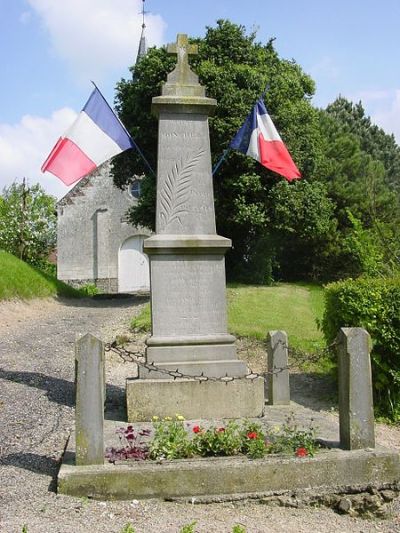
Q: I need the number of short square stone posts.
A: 3